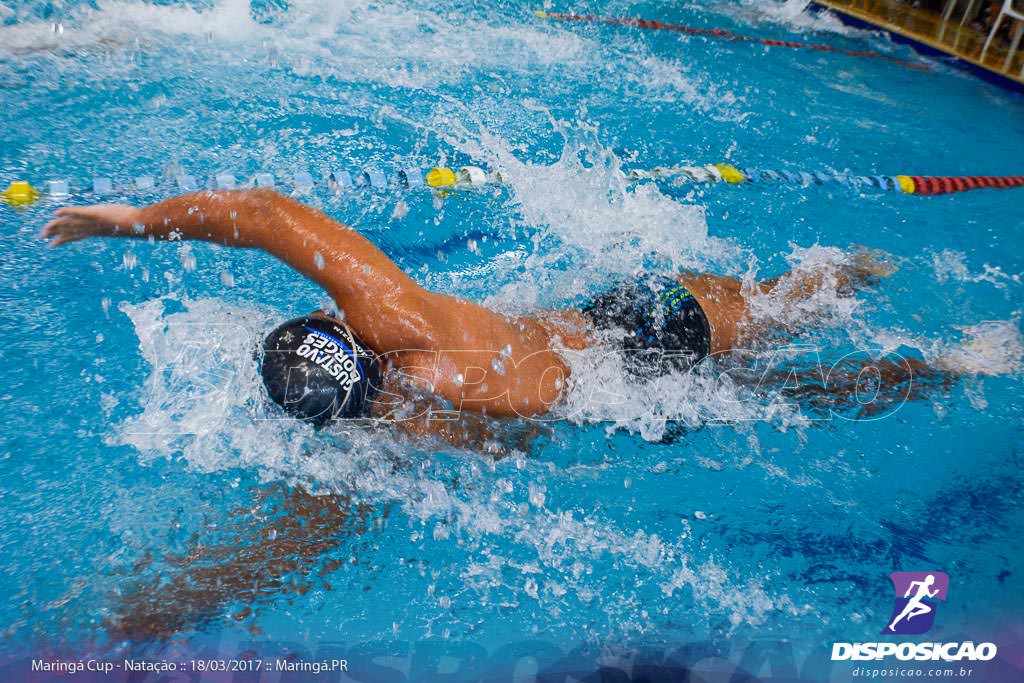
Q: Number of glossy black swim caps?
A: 1